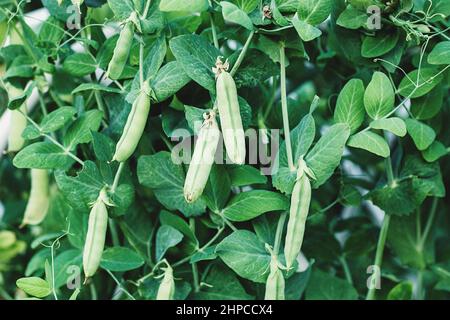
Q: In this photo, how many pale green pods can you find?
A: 10